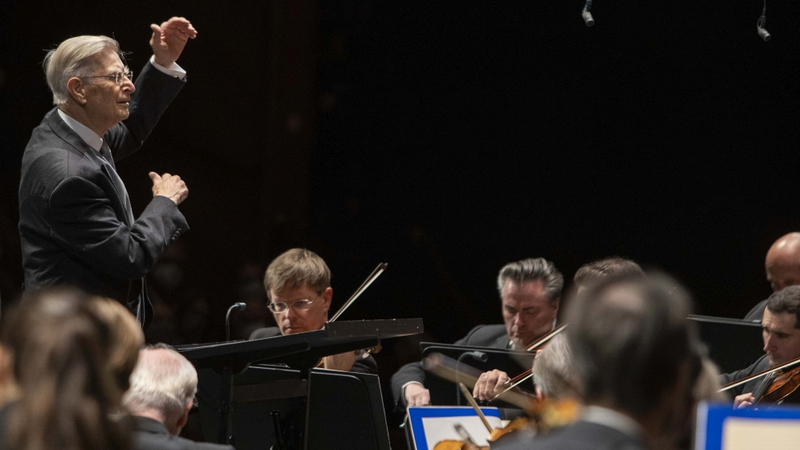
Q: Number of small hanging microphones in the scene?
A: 2